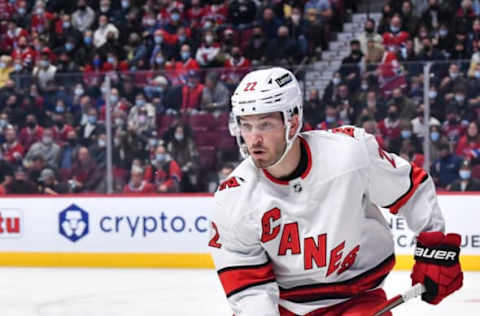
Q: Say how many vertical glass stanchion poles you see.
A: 2